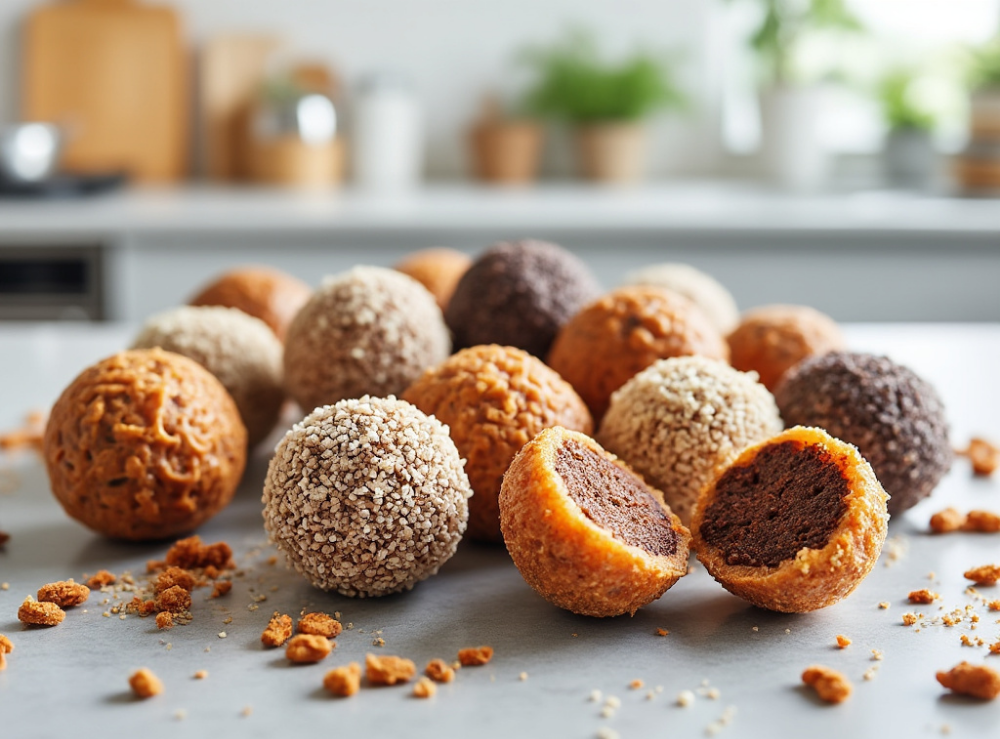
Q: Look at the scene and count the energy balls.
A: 14